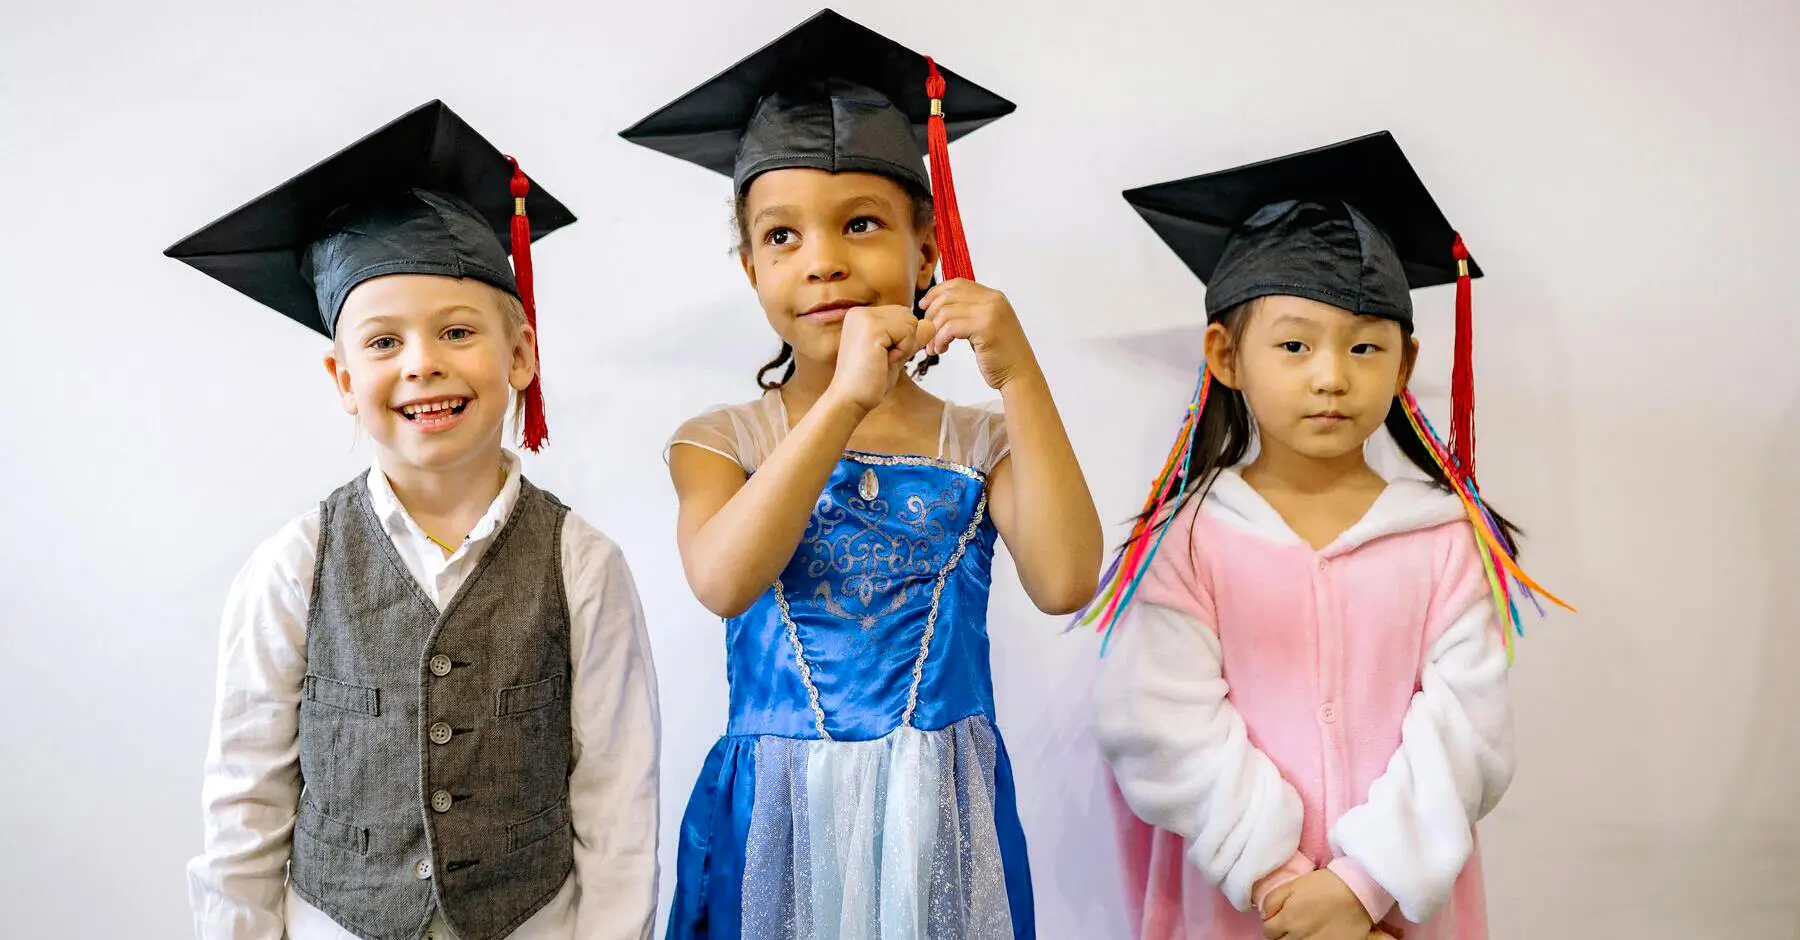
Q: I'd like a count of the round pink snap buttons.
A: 2